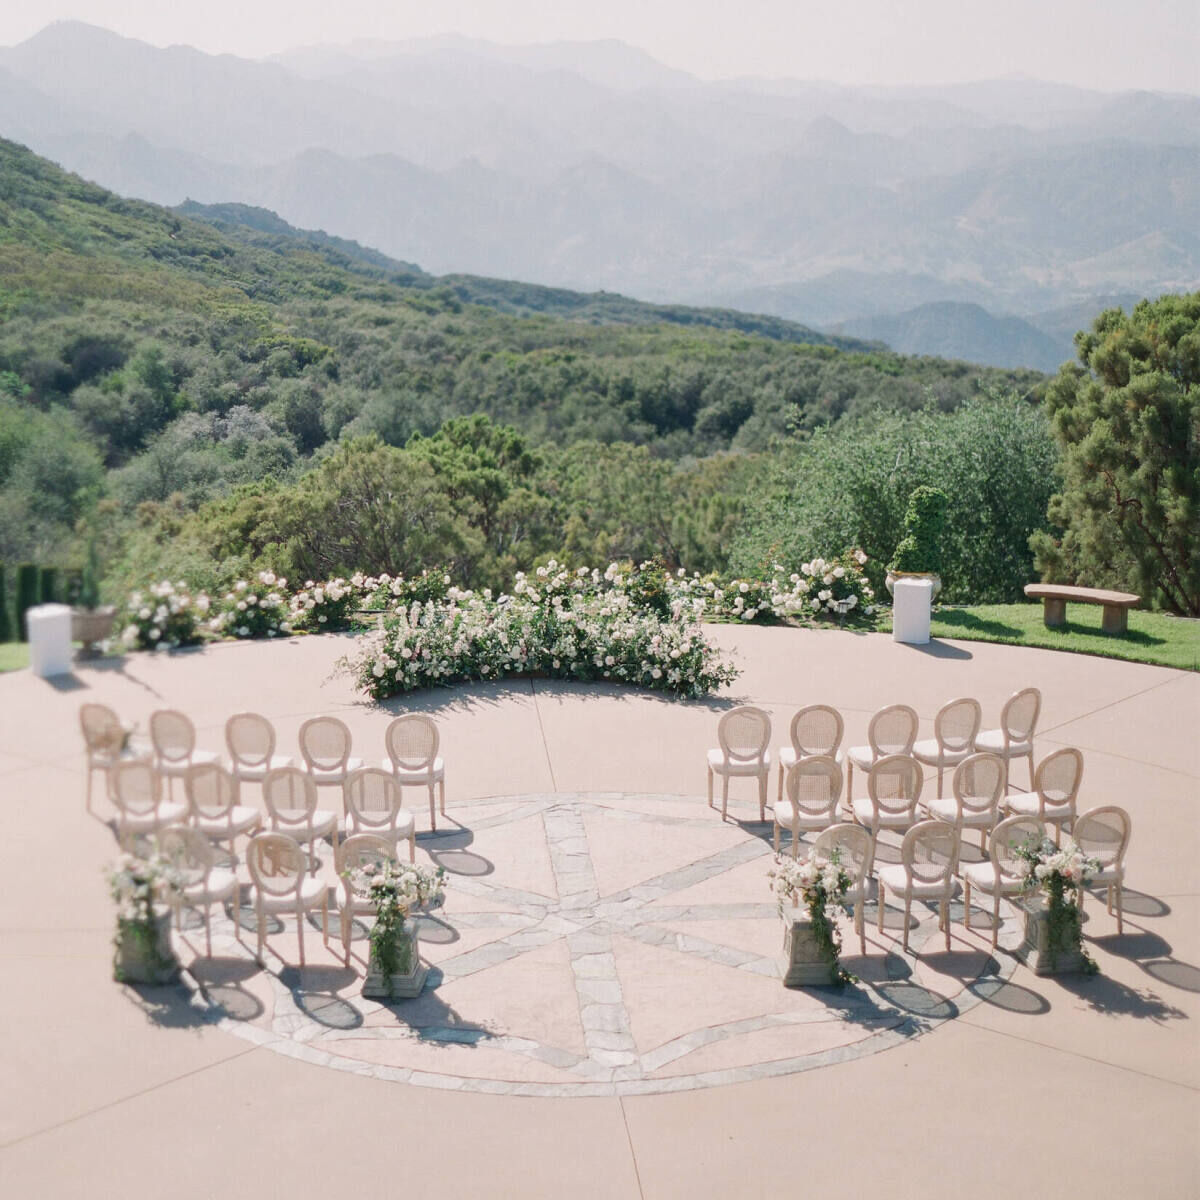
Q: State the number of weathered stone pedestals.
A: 4